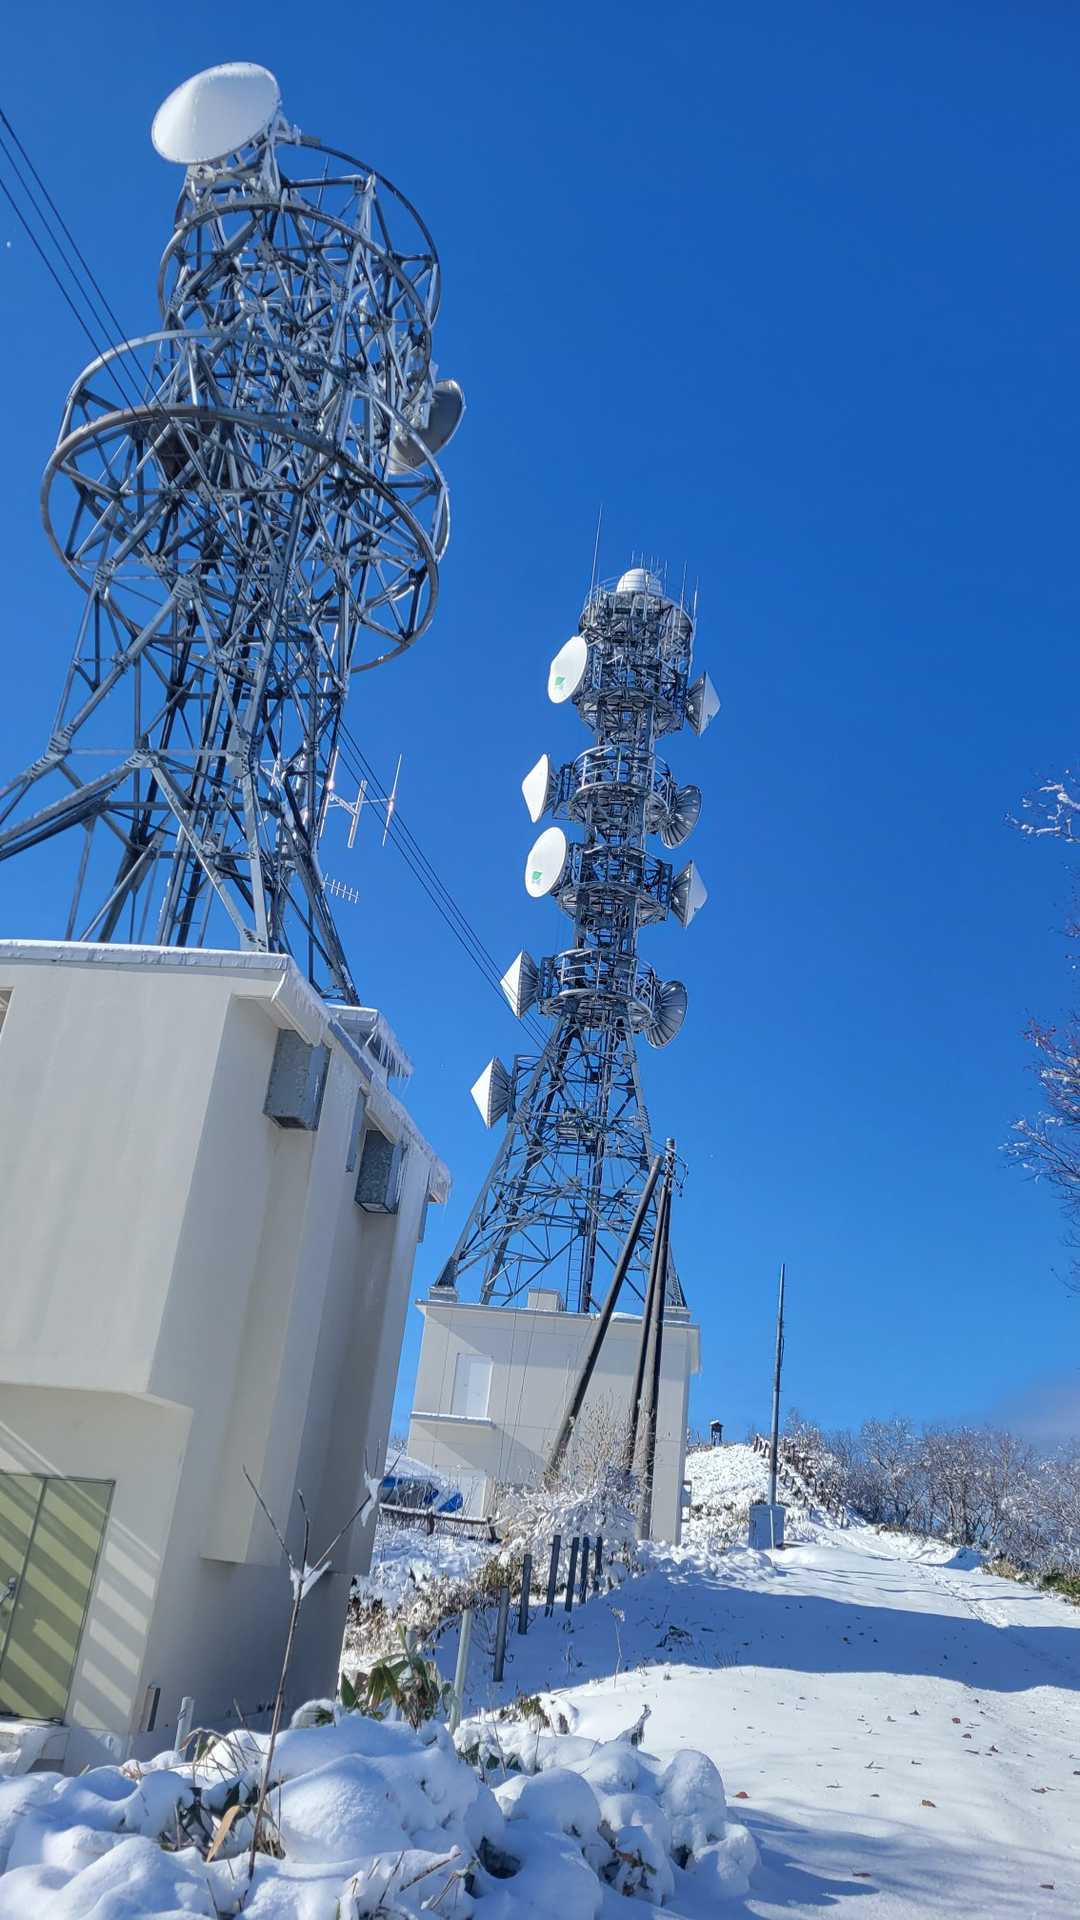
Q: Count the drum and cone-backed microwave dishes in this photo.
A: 11